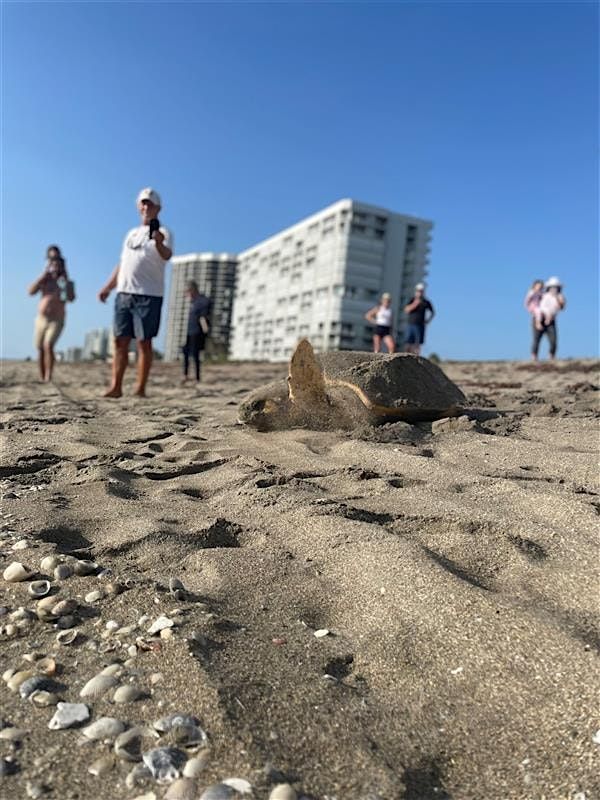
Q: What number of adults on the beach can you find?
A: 6